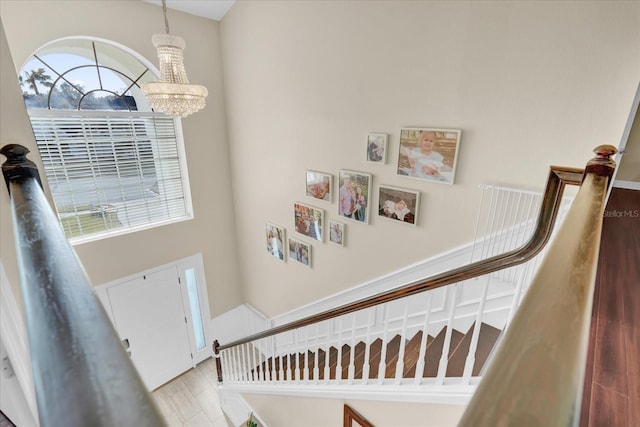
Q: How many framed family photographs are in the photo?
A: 9